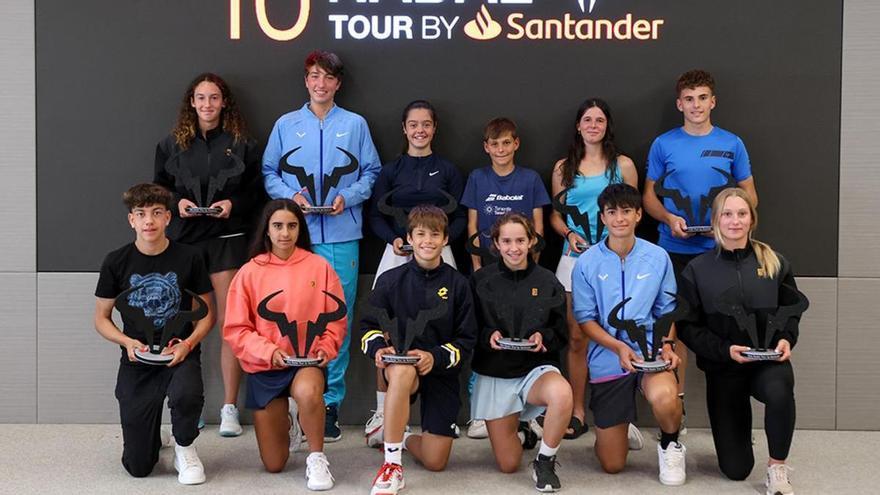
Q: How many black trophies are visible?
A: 12